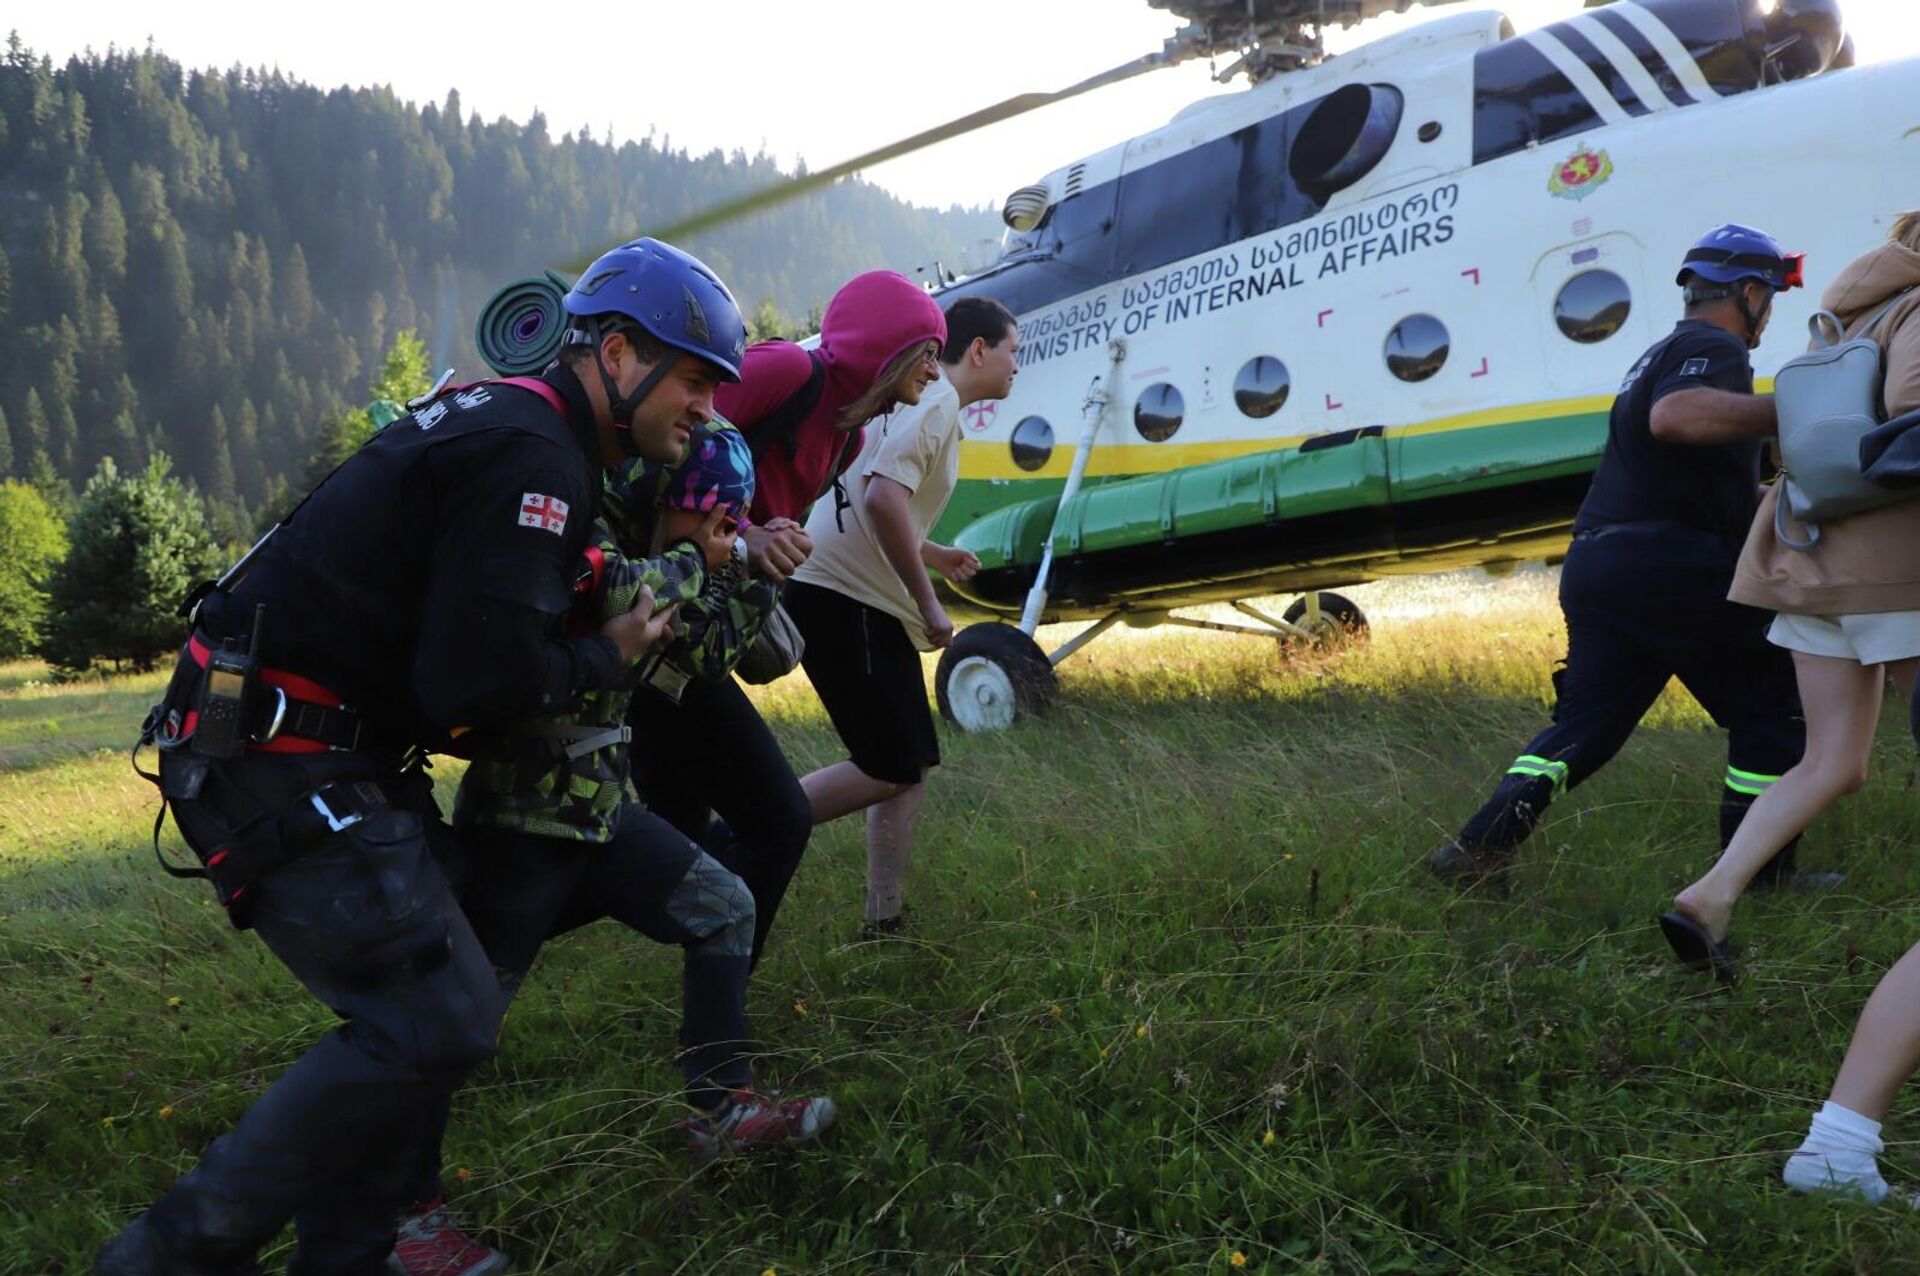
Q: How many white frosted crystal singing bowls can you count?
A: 0